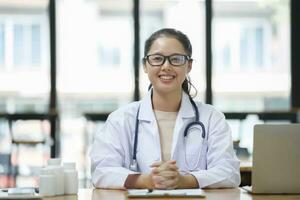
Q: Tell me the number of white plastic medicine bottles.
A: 3